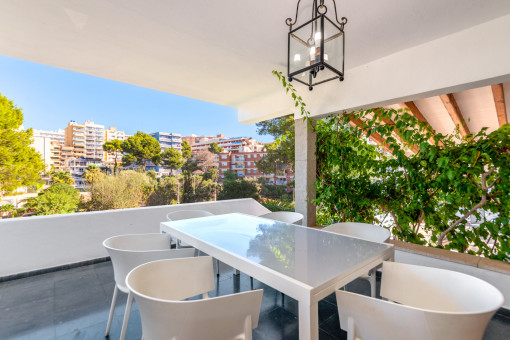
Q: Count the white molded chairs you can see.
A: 6